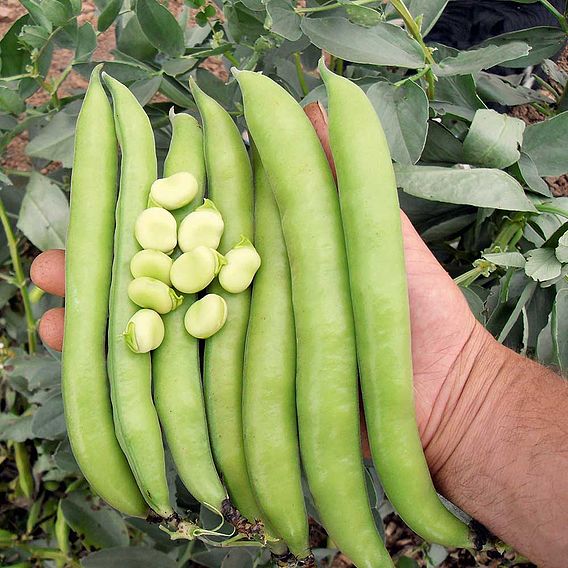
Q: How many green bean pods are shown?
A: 7